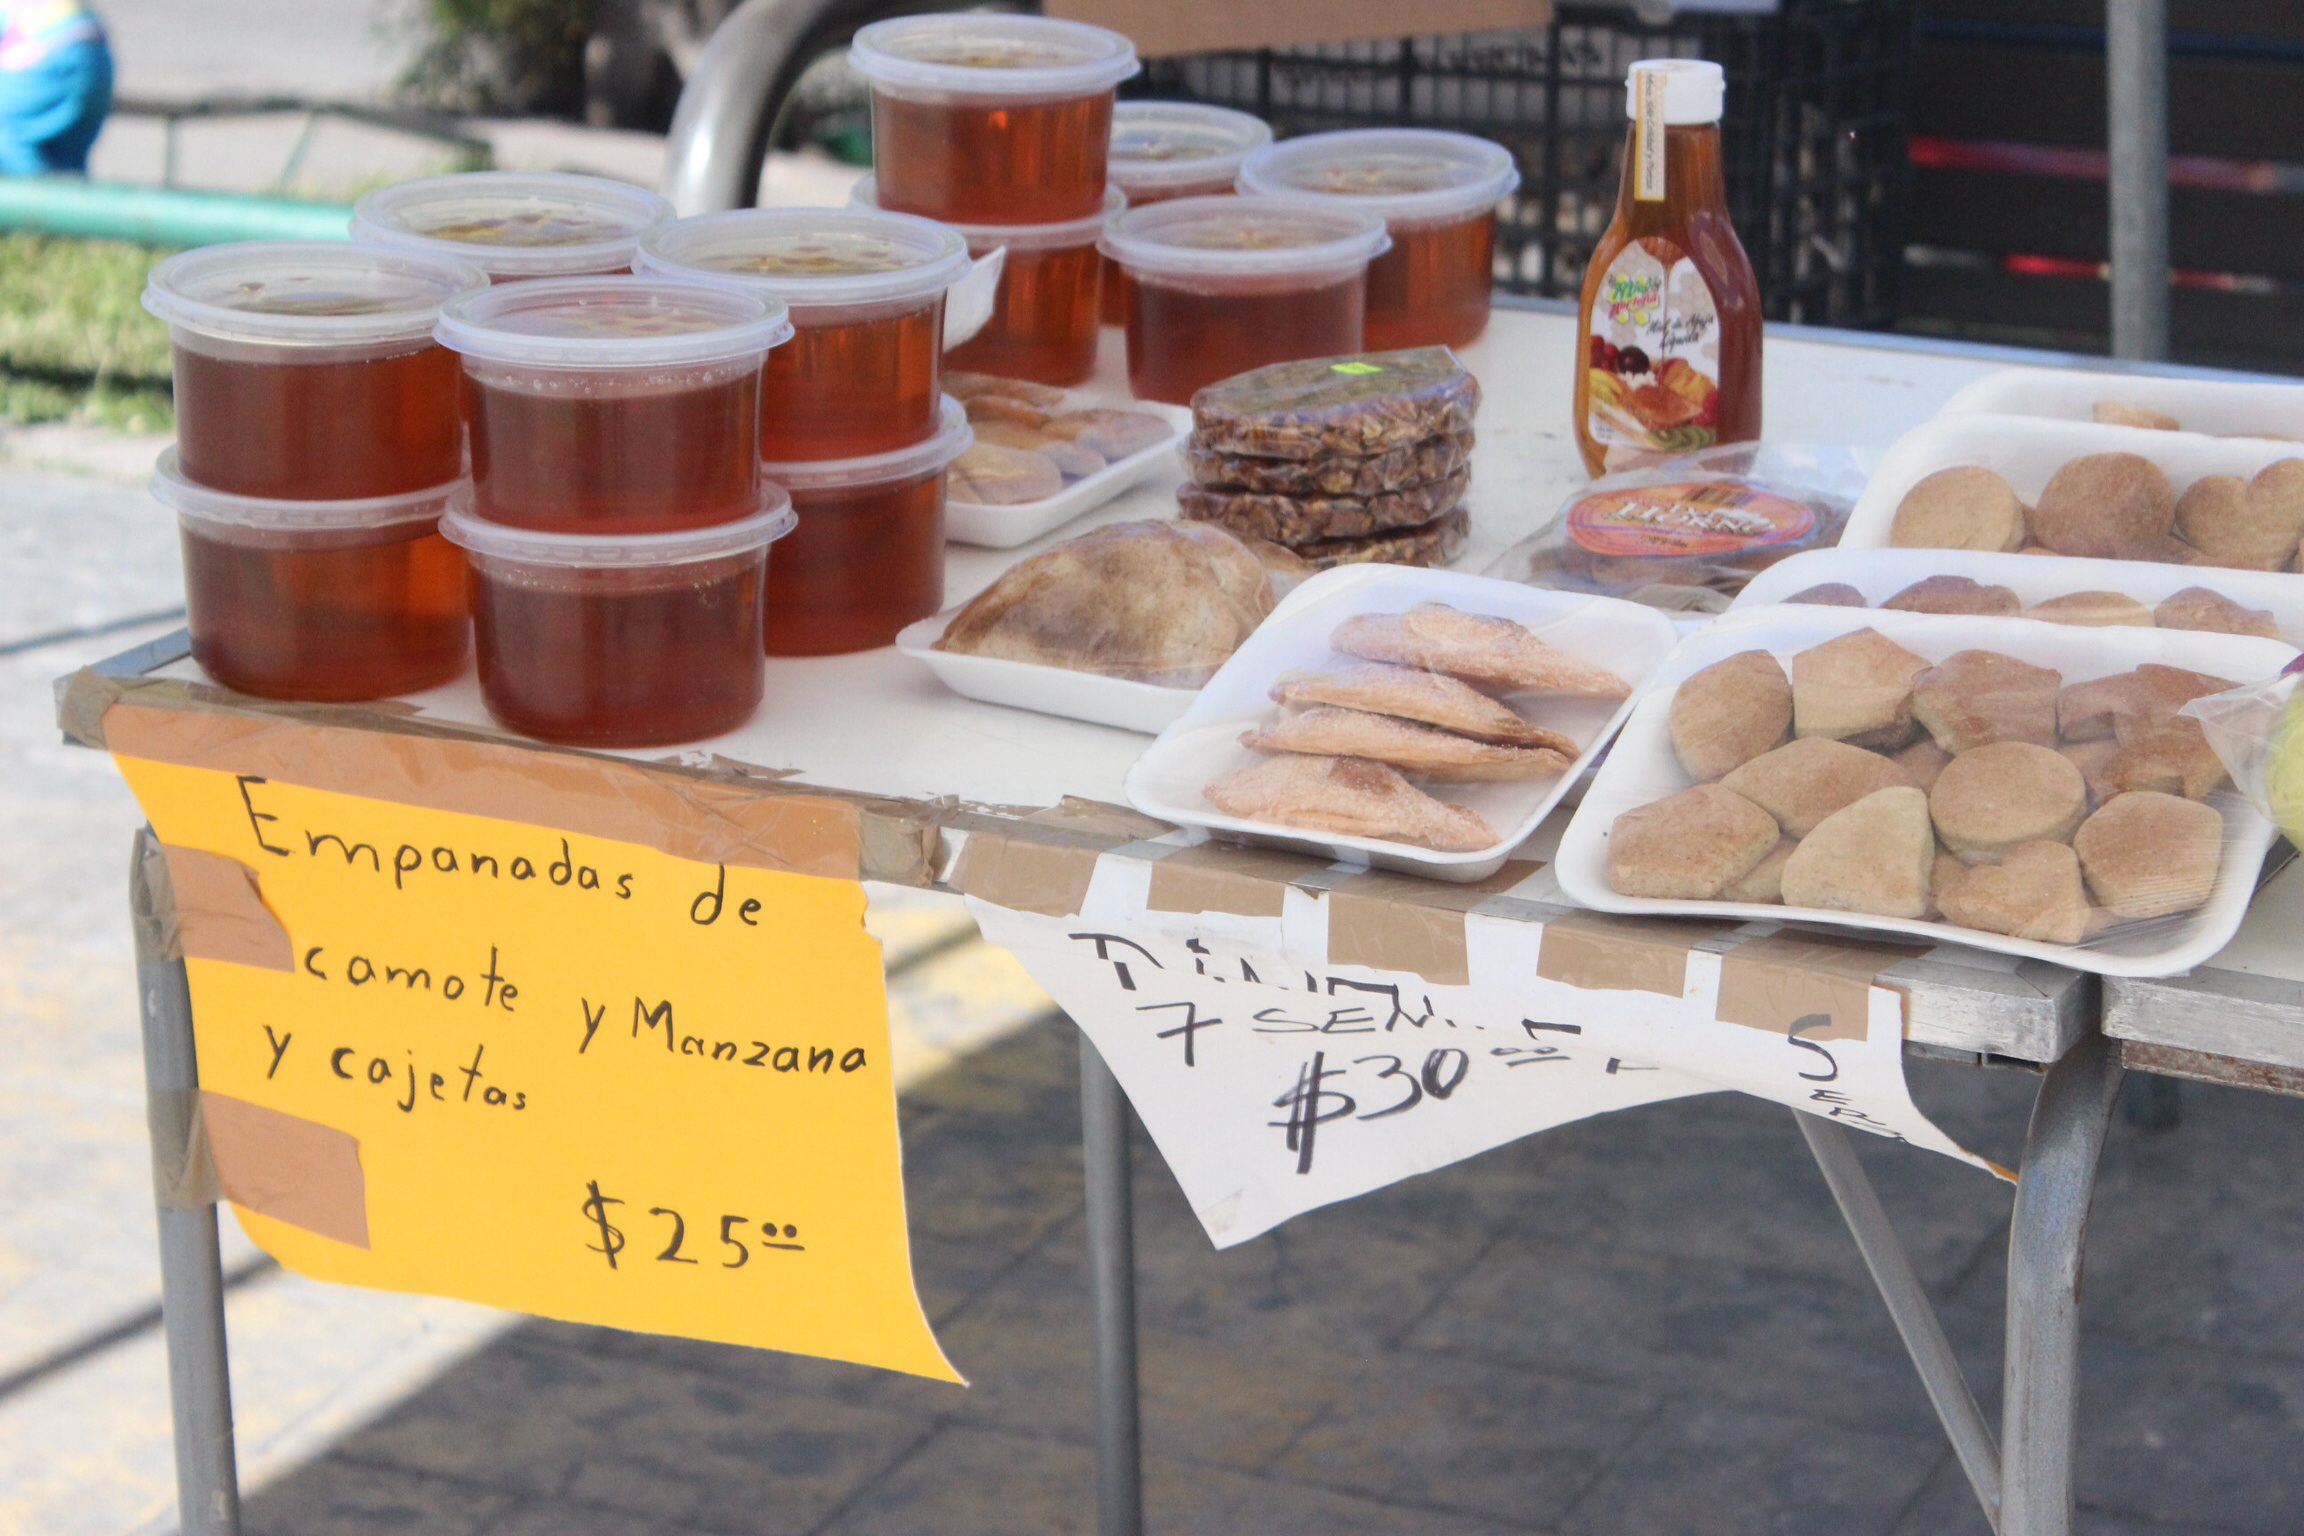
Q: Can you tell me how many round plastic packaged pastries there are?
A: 4